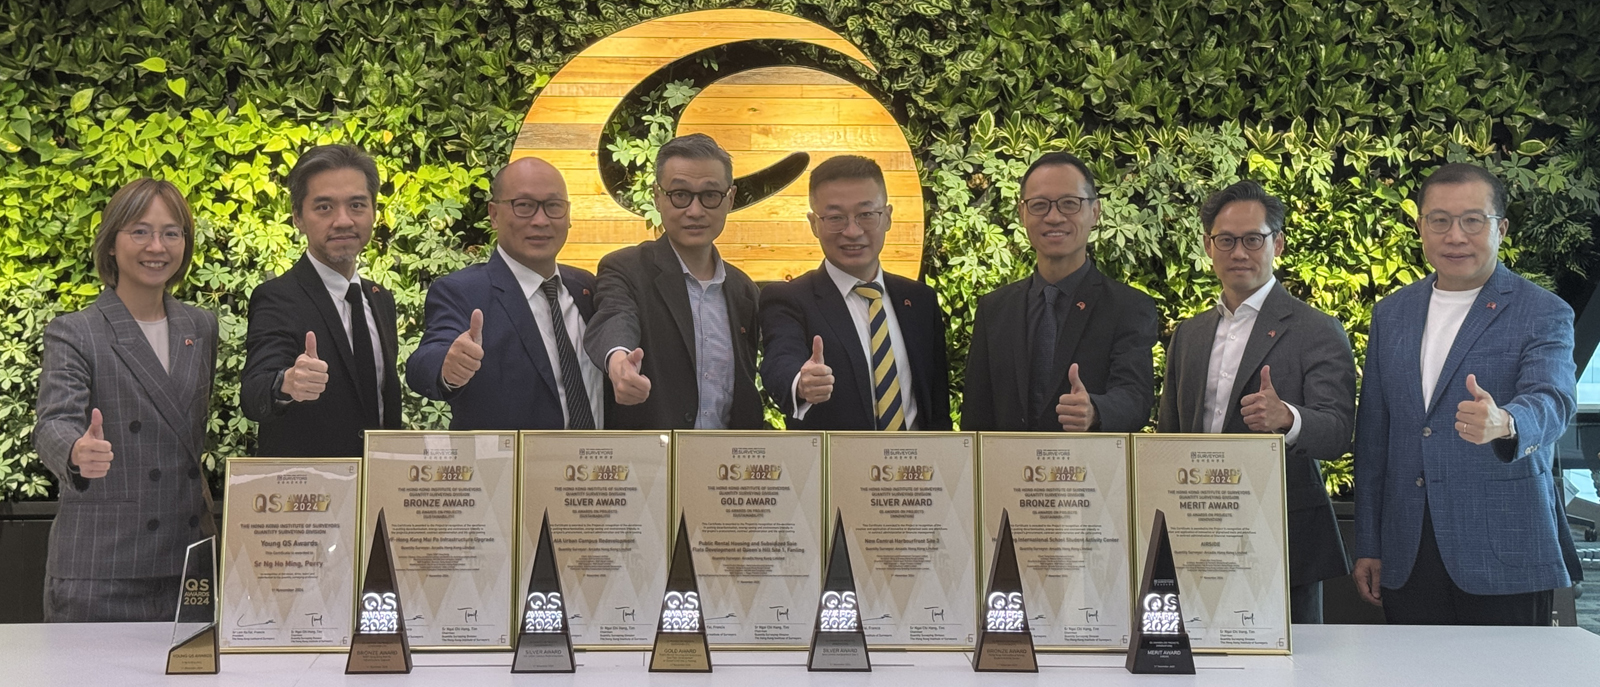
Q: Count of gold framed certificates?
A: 7